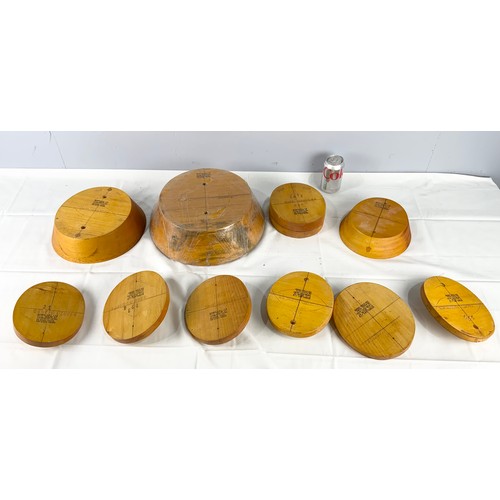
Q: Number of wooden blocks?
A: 10